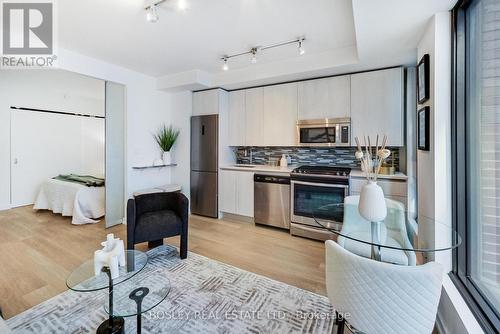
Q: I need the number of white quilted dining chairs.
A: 2